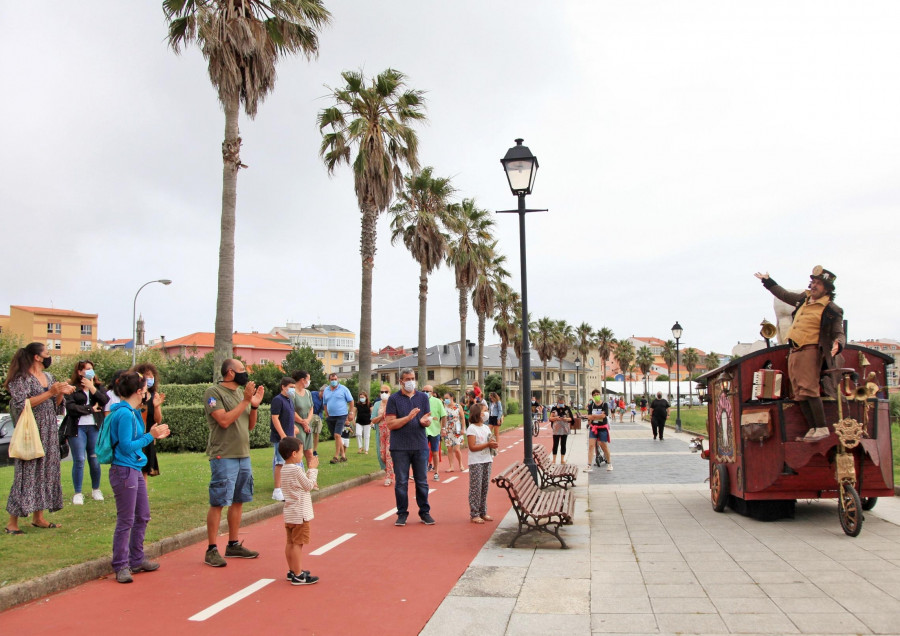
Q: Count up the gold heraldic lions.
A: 0